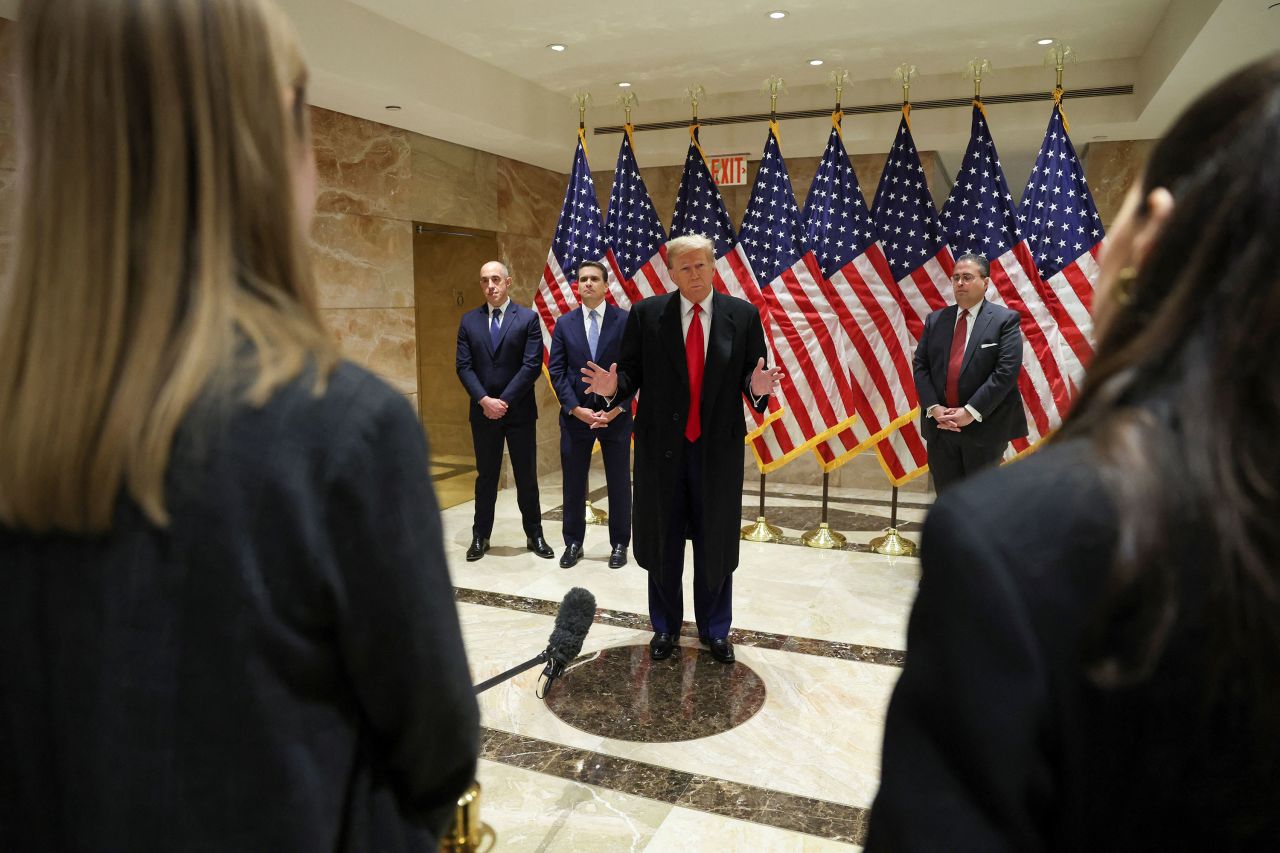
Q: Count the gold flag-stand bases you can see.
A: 4